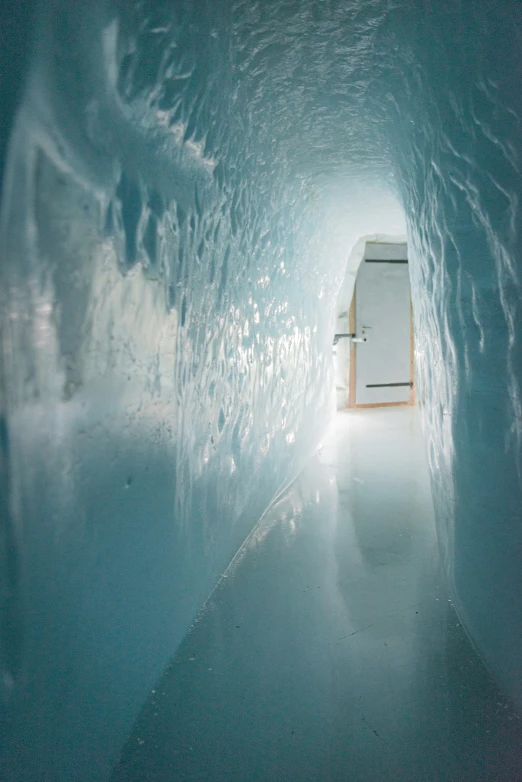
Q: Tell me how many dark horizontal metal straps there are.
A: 2